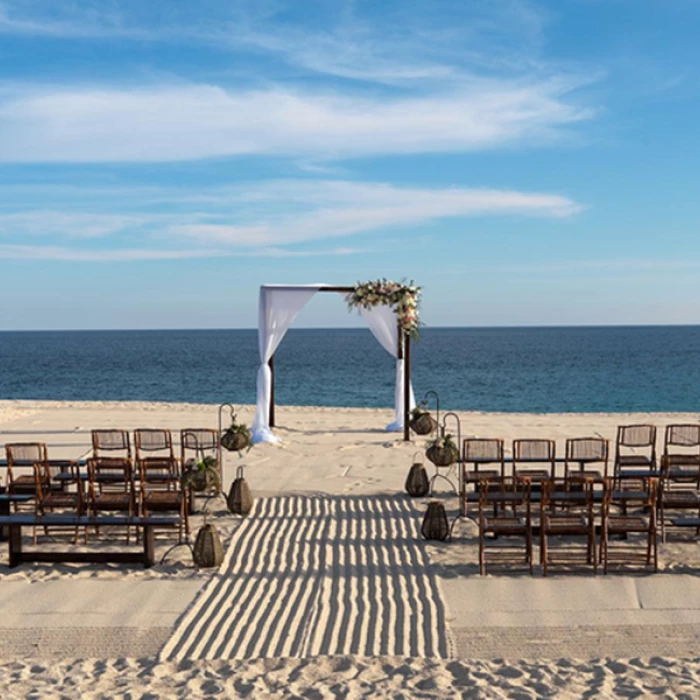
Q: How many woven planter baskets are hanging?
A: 4